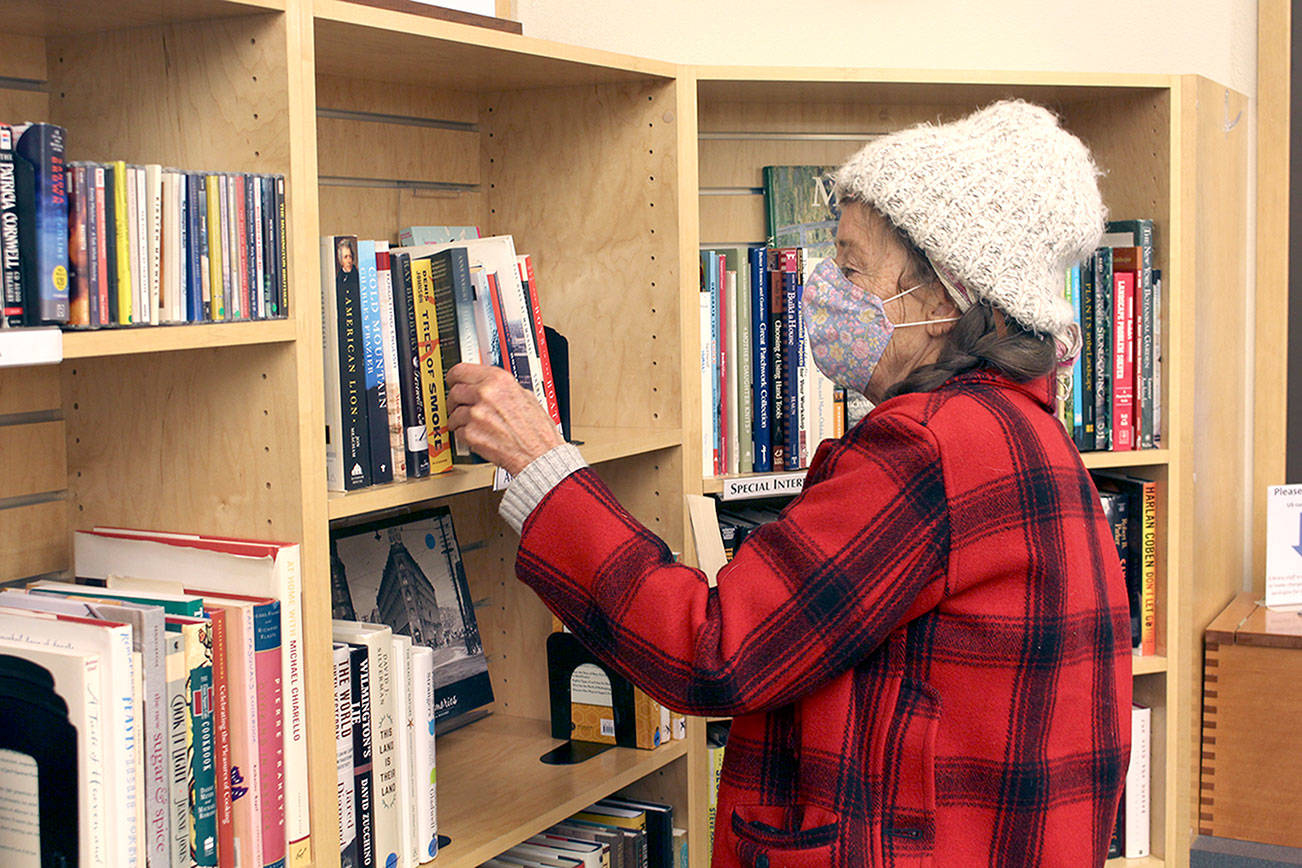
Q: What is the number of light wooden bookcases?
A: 3